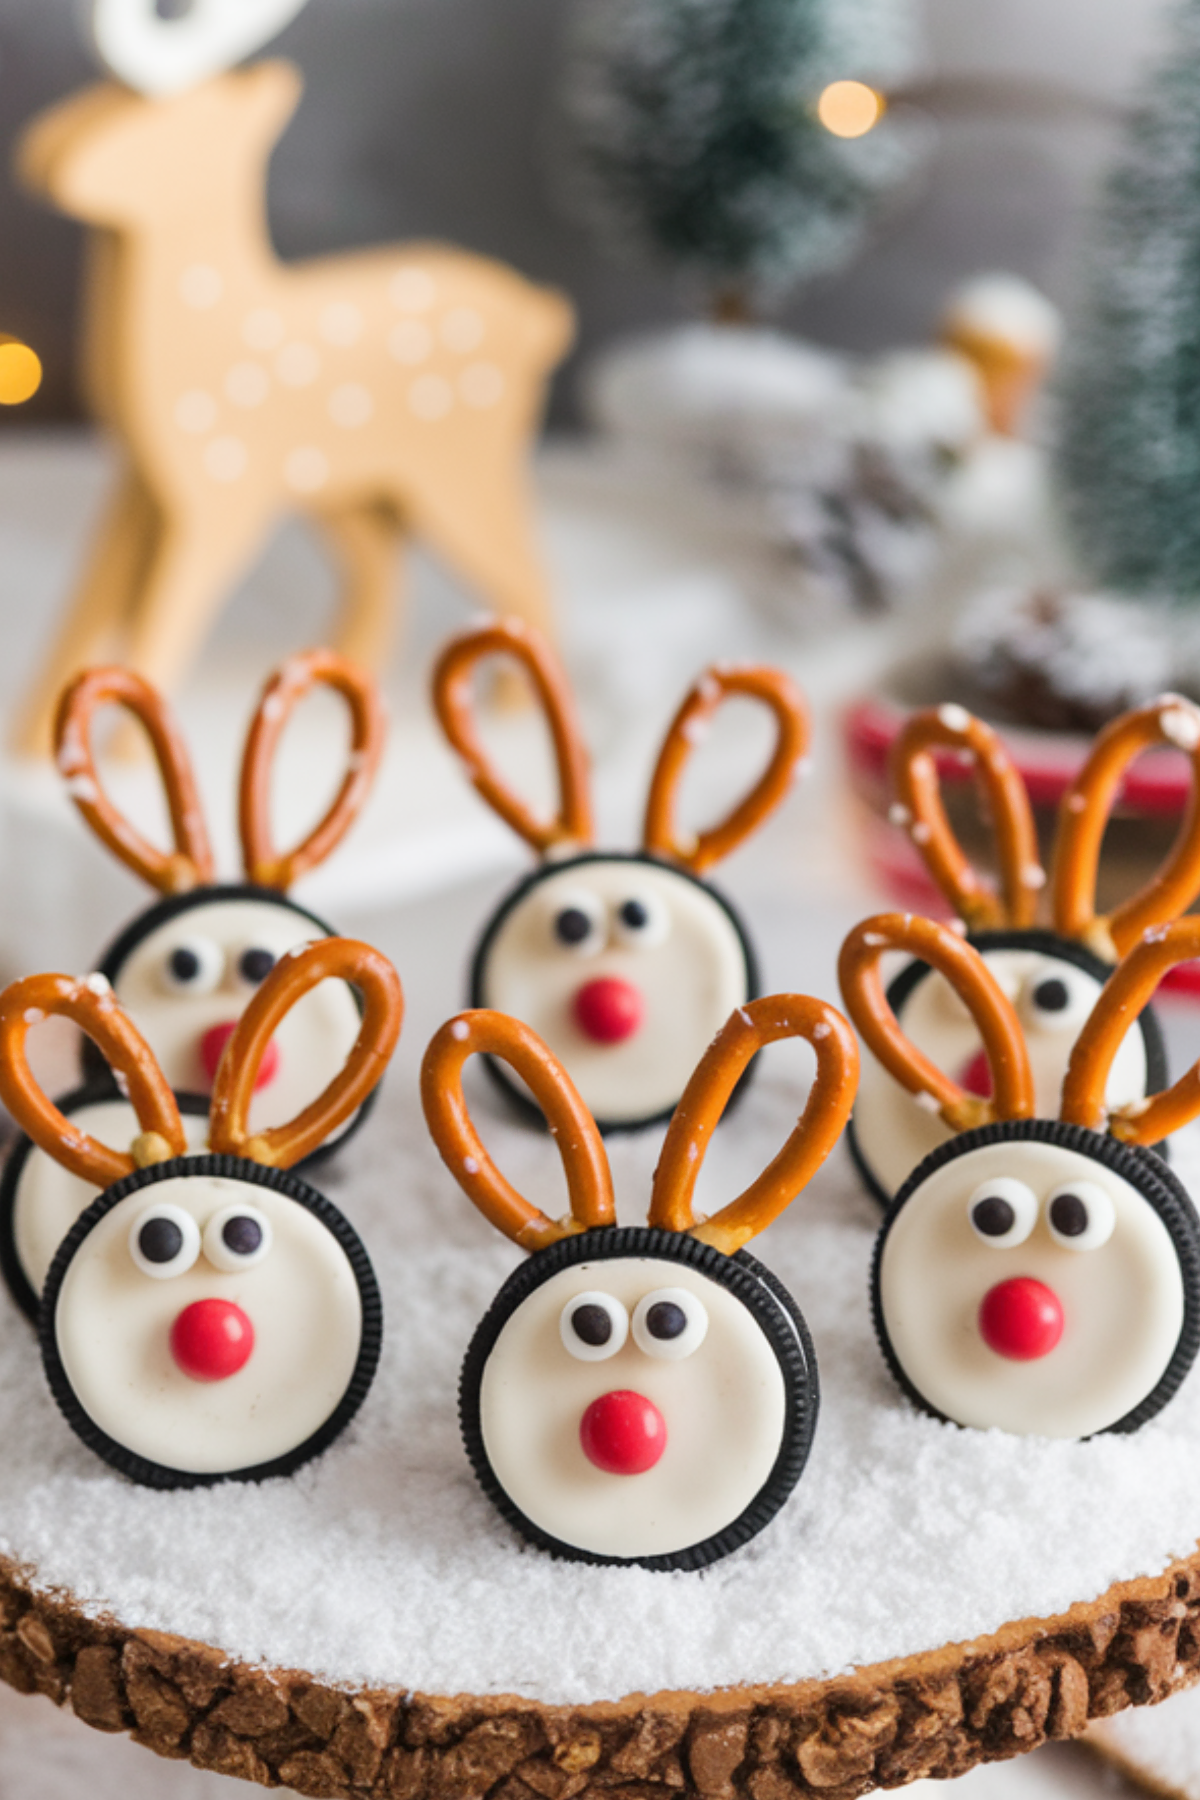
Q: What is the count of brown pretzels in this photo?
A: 12